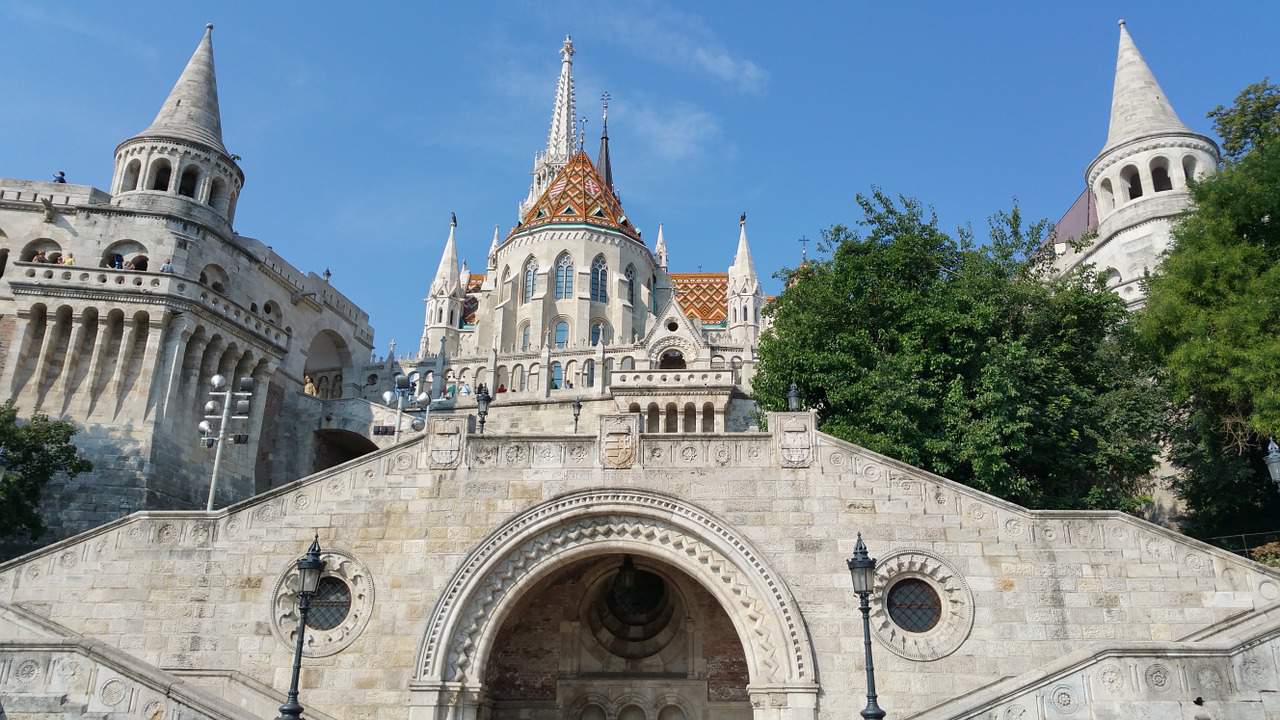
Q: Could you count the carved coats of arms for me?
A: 3